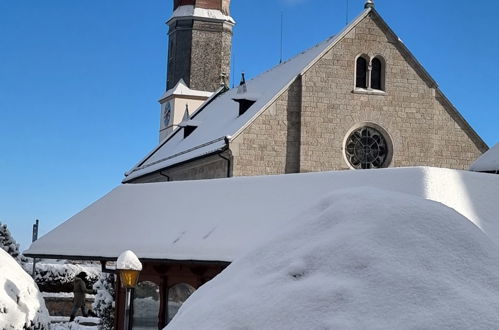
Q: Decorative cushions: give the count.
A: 0